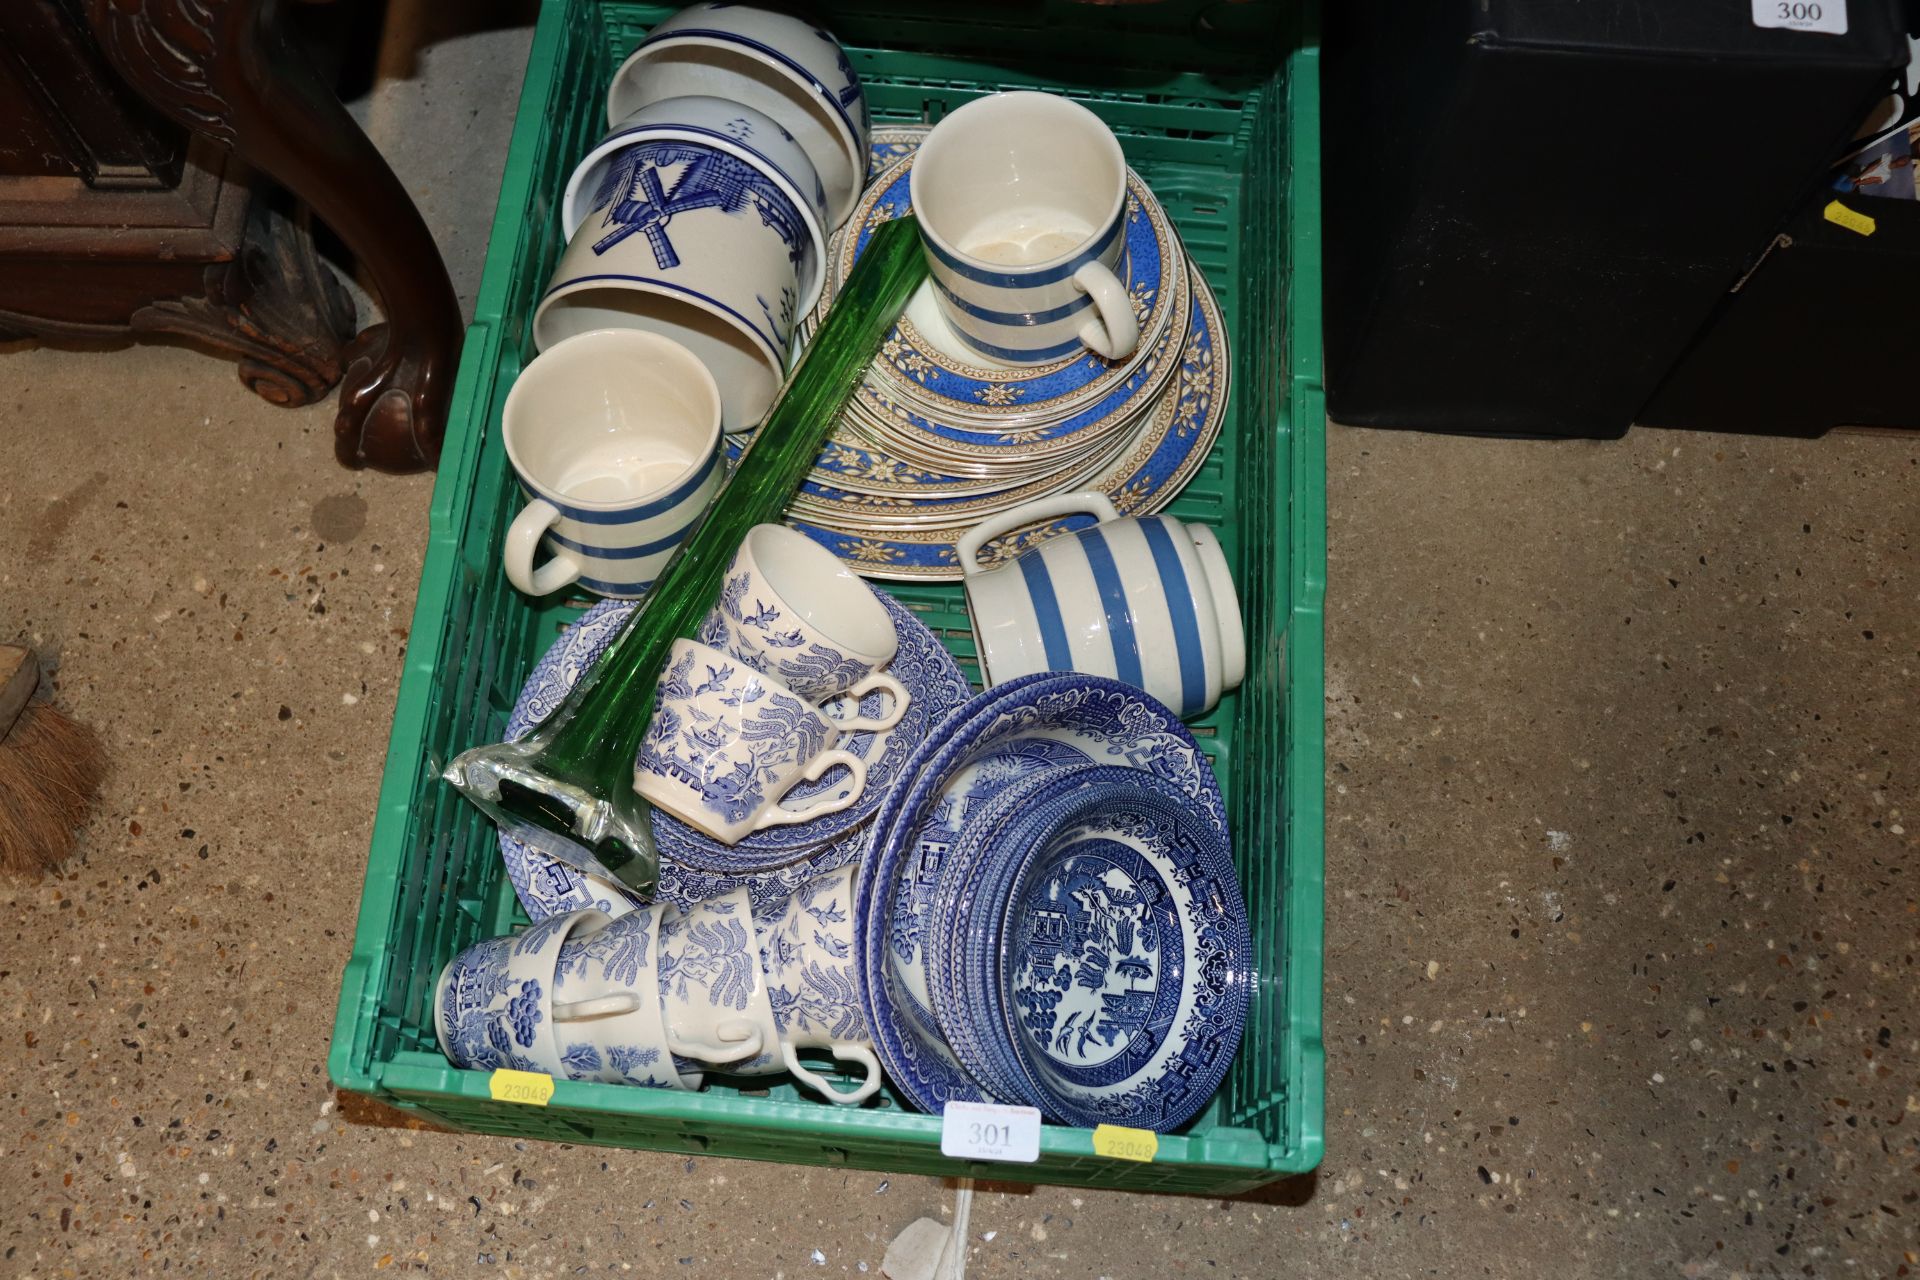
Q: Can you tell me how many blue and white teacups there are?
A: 6